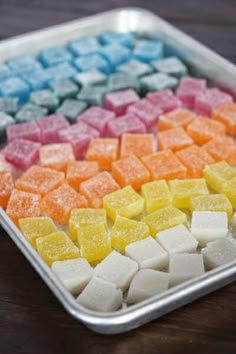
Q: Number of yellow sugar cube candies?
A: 12